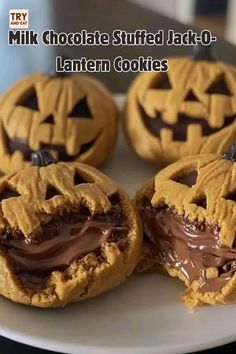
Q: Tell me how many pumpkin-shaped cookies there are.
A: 4